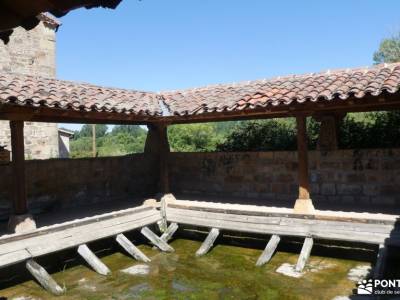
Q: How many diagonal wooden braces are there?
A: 8